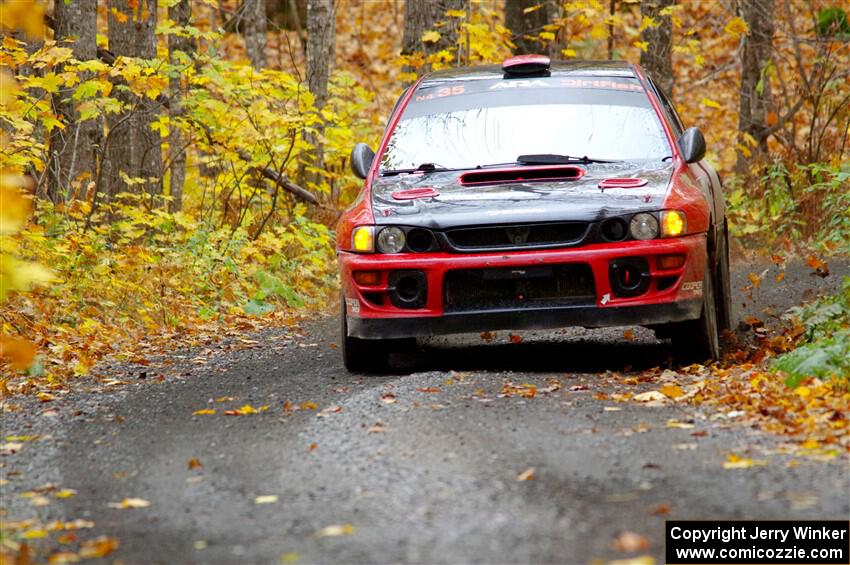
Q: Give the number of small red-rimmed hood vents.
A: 2